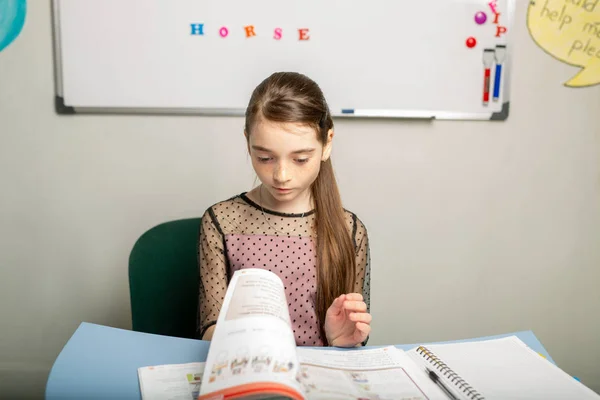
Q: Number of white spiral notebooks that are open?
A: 1